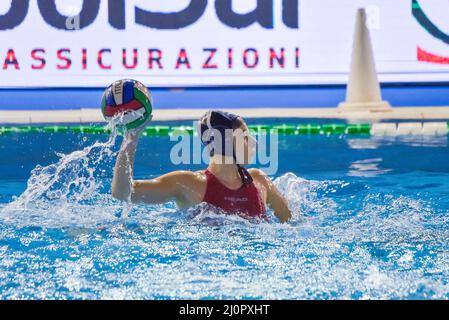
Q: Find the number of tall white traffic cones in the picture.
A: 1